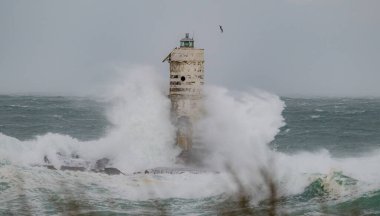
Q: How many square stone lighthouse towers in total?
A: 1